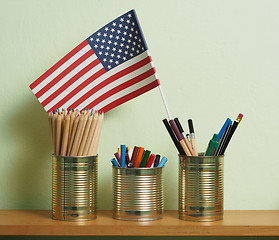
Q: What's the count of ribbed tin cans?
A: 3